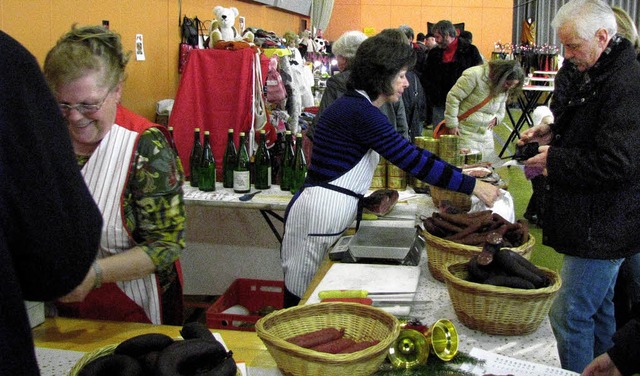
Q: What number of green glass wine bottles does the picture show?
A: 8